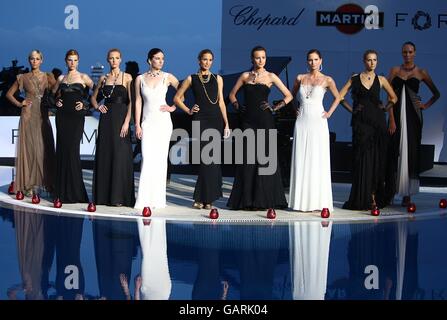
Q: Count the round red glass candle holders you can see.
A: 12